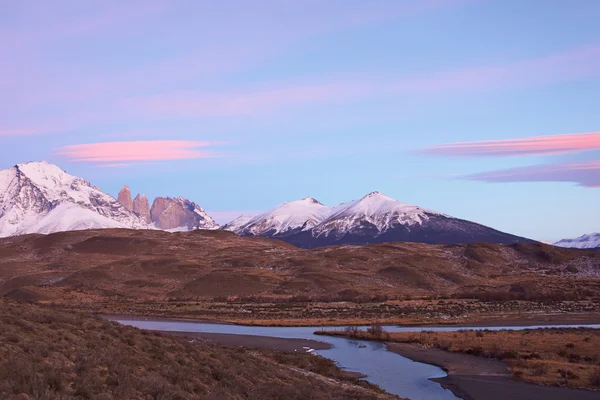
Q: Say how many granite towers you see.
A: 3